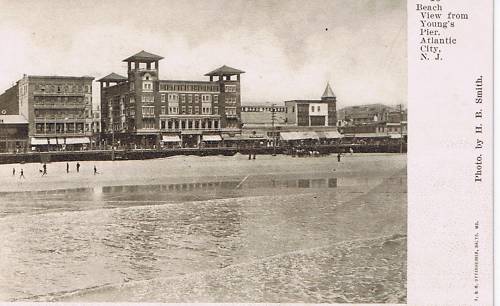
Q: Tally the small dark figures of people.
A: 9